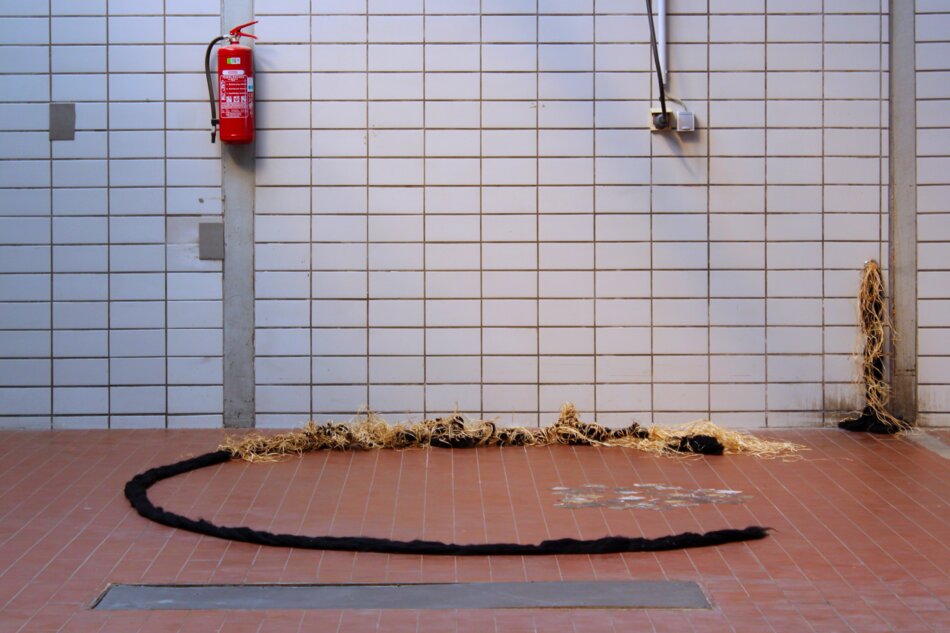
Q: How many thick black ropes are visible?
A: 1